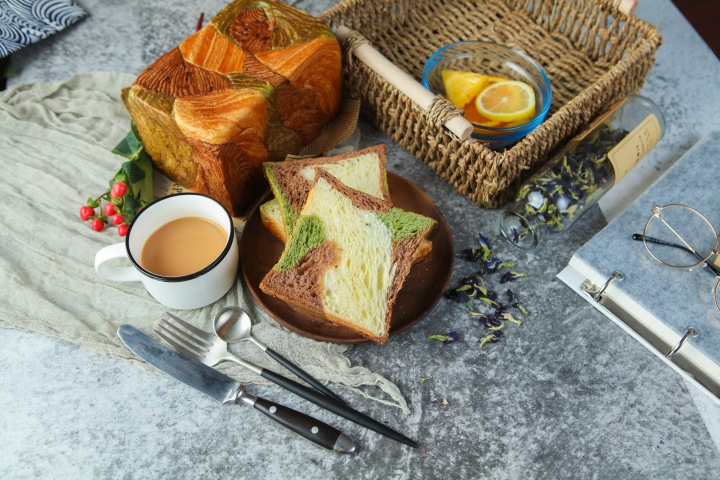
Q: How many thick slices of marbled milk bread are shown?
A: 3